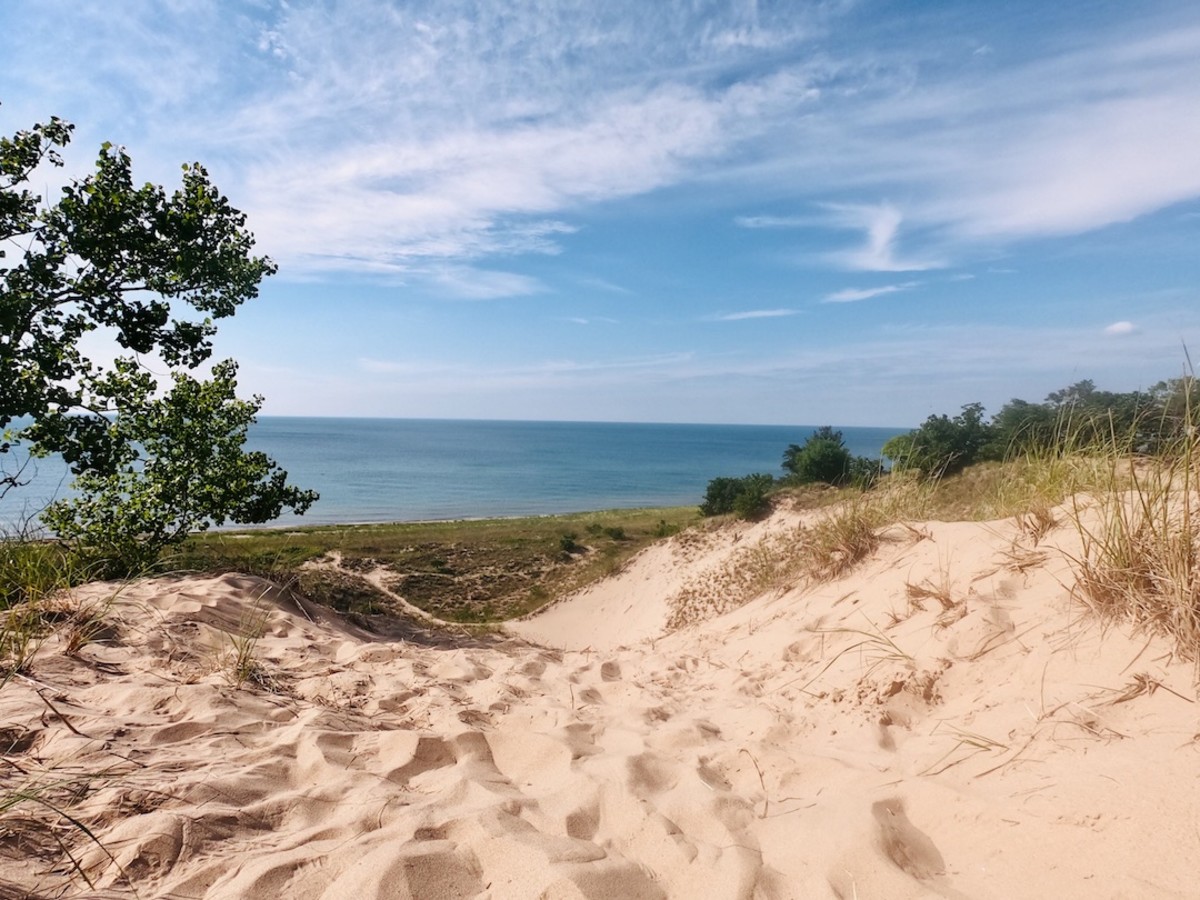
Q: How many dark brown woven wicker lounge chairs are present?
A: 0